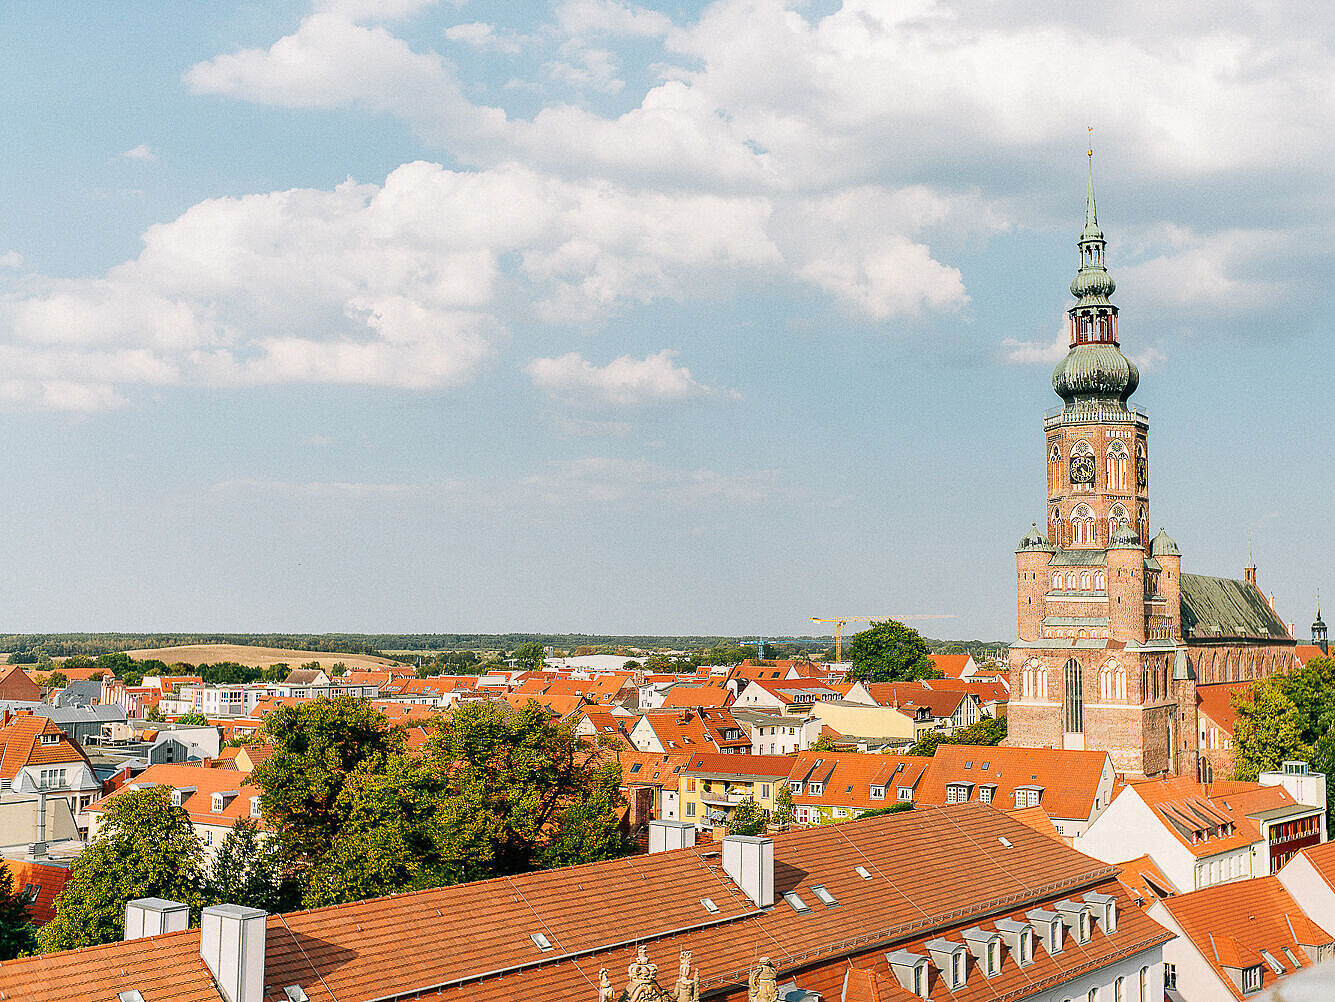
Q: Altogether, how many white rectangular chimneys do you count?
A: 4